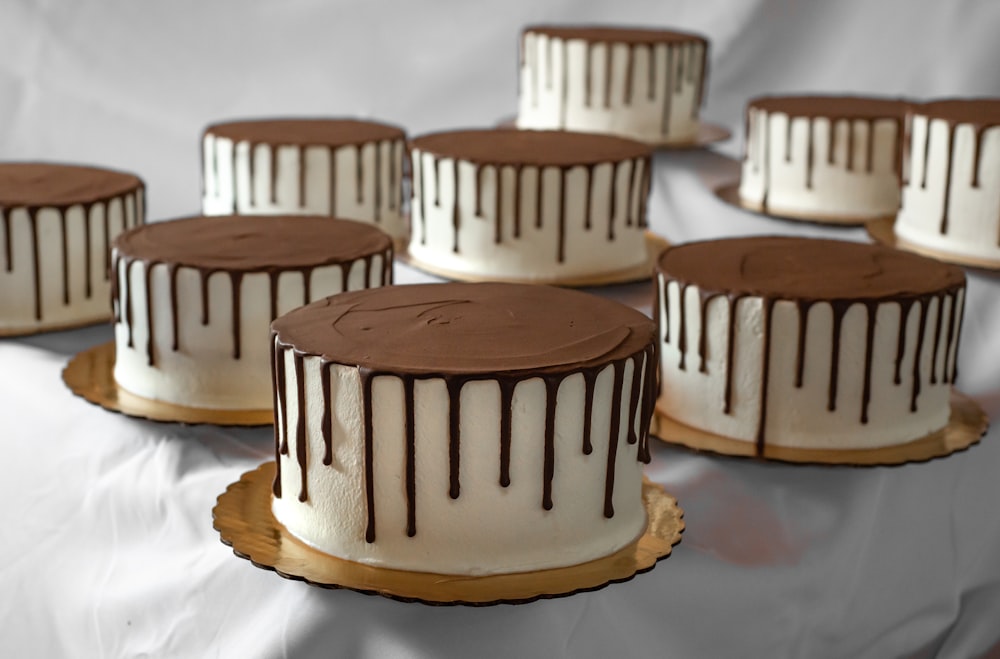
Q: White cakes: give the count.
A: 9